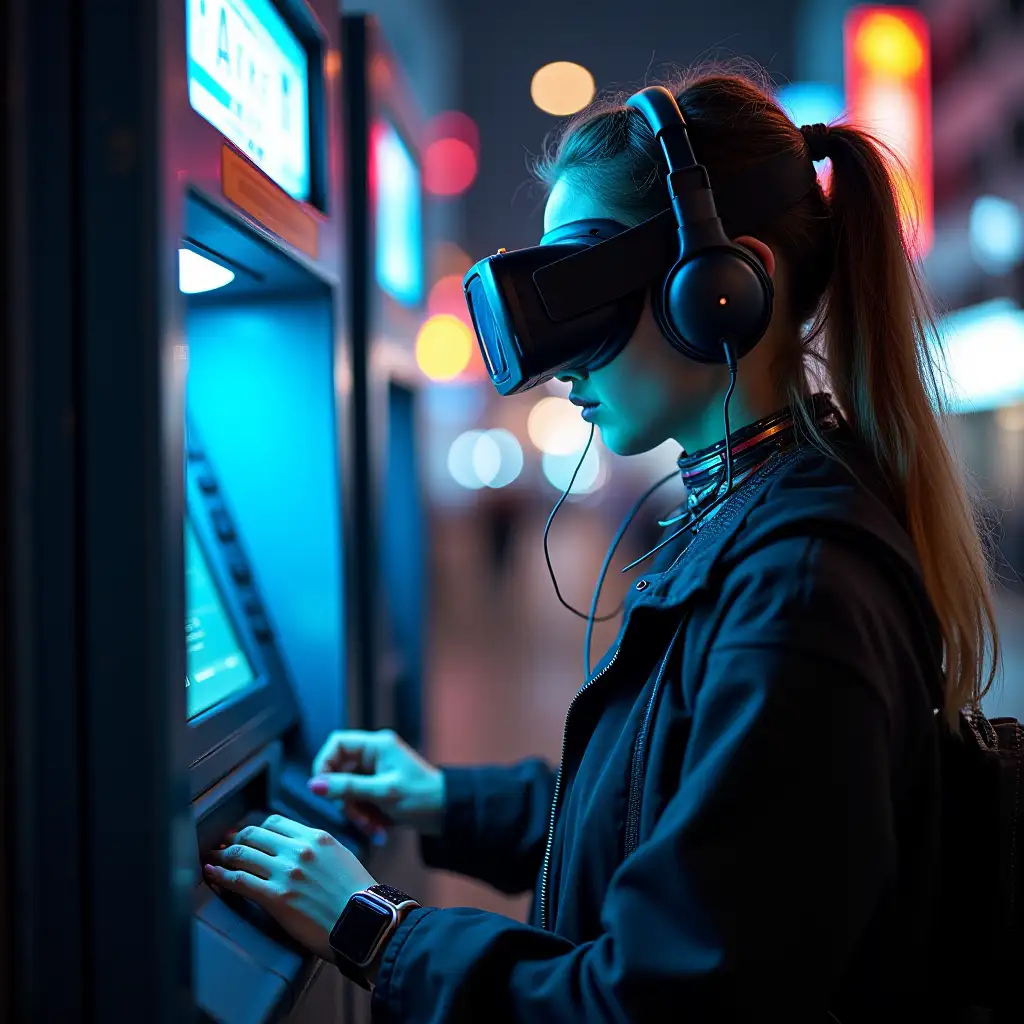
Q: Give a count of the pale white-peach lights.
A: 2